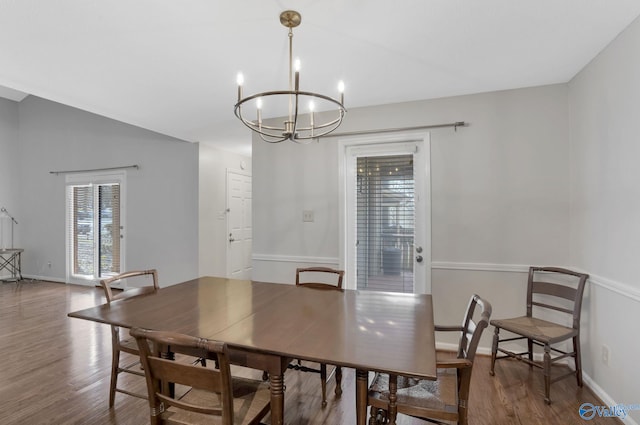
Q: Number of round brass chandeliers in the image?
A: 1